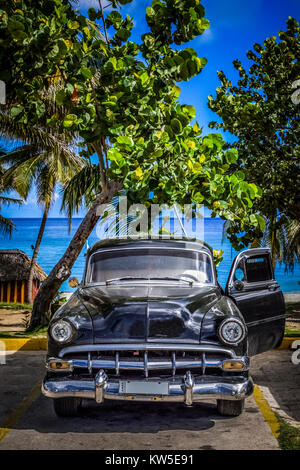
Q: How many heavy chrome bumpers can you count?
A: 1